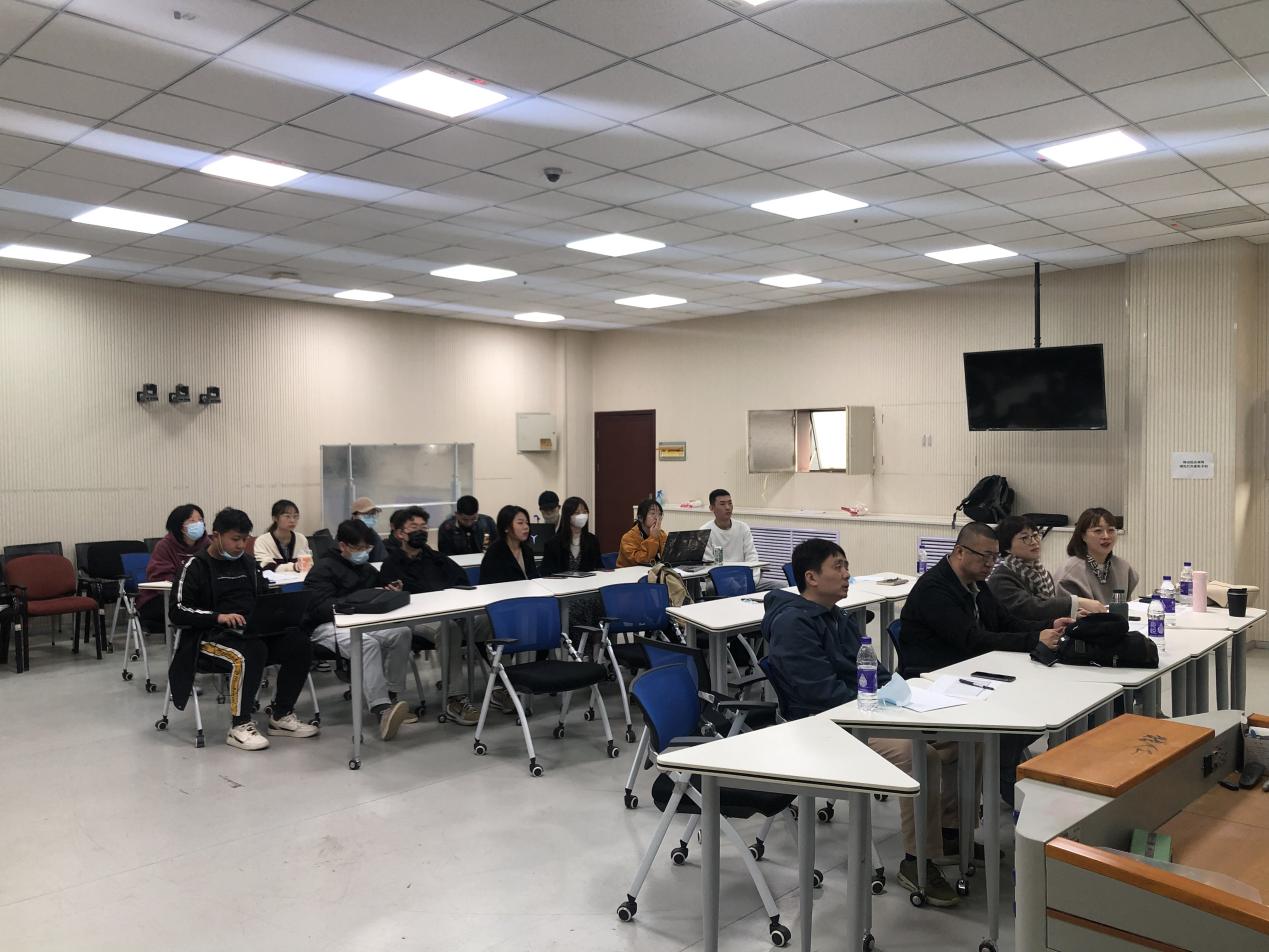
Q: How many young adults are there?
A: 12